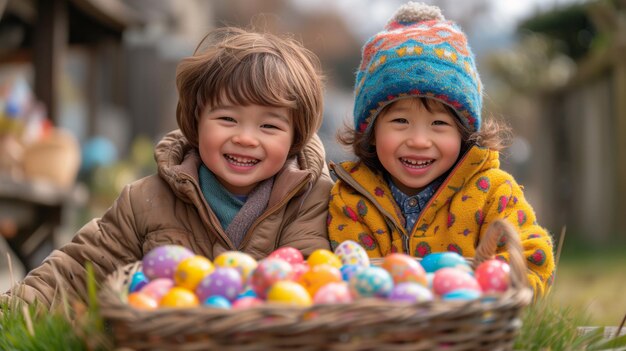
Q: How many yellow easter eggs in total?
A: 5